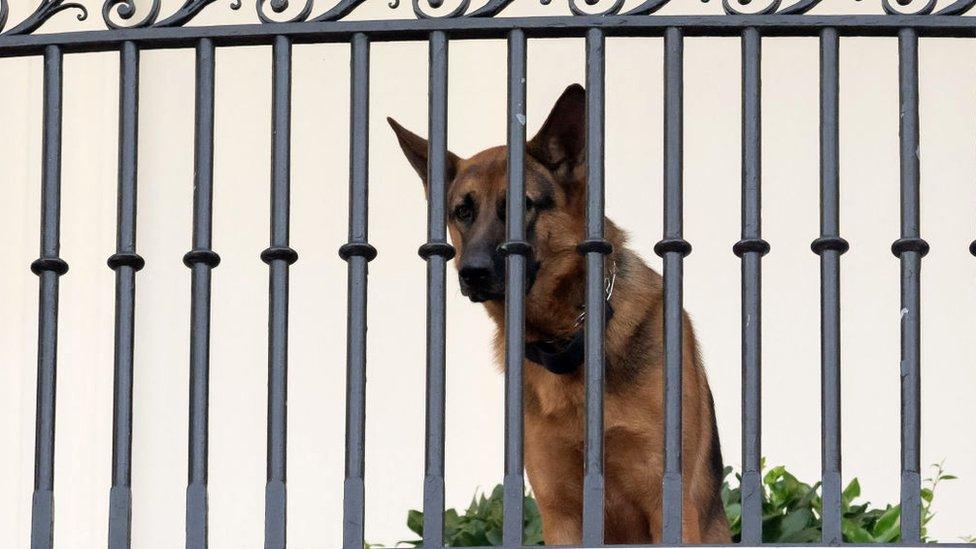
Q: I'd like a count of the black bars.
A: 12